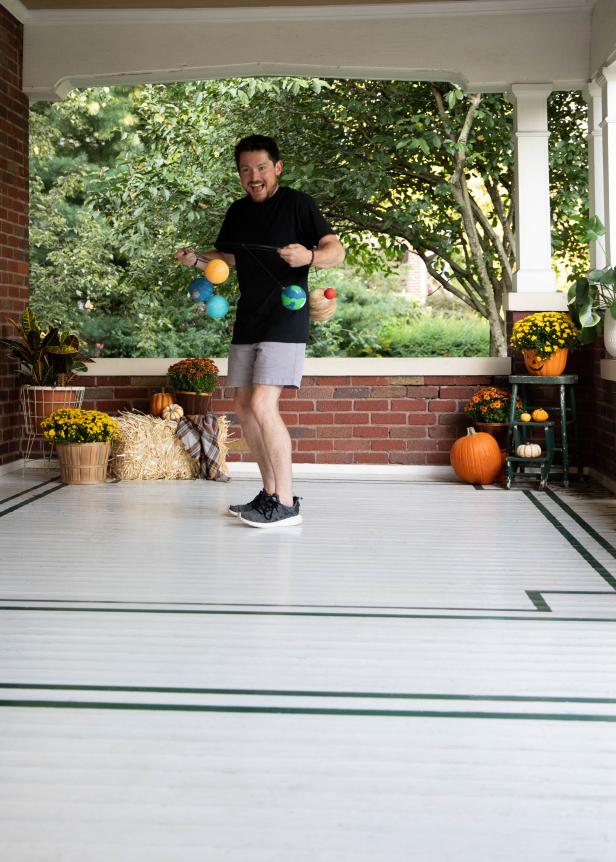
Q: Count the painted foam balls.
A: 6